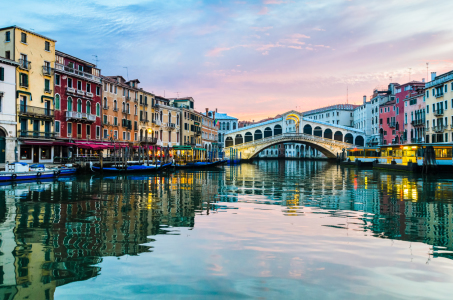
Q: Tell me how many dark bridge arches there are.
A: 12